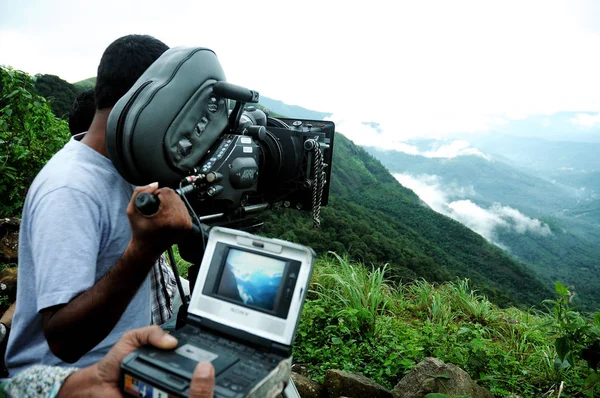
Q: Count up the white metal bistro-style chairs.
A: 0